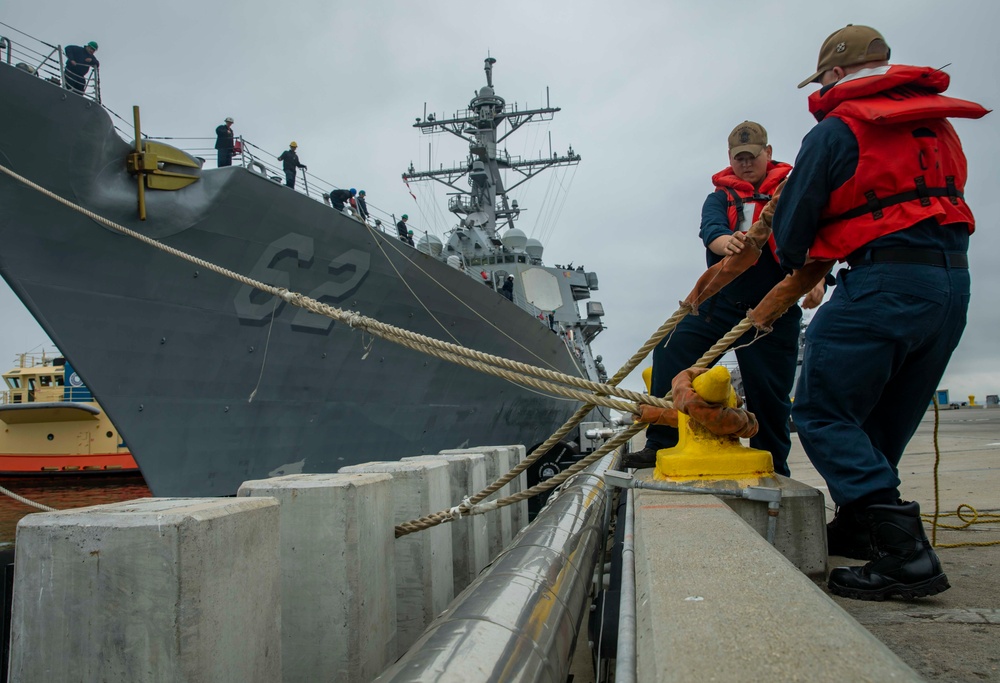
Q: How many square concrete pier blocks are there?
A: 6